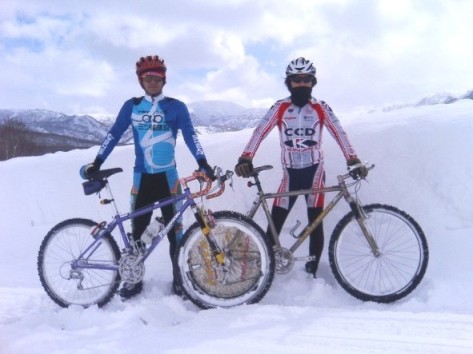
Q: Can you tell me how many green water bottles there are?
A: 0